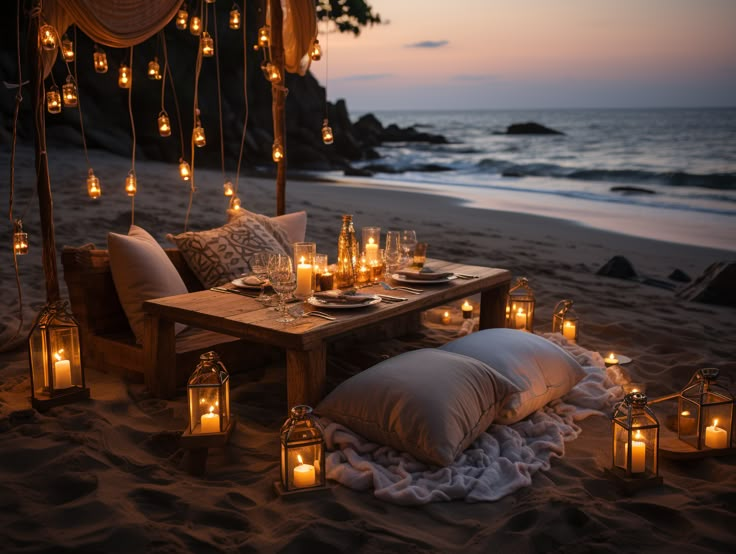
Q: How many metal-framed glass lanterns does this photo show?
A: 7